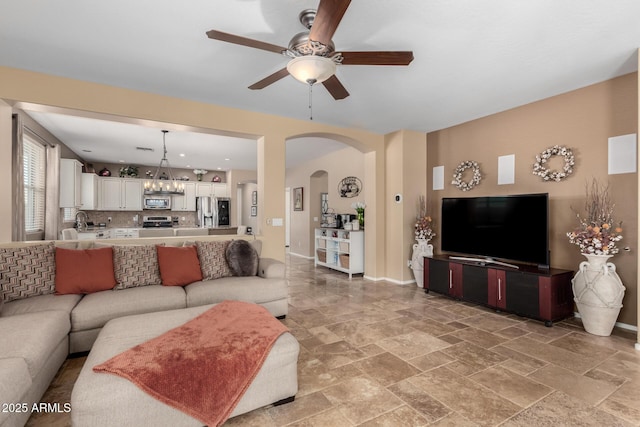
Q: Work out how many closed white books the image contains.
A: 0